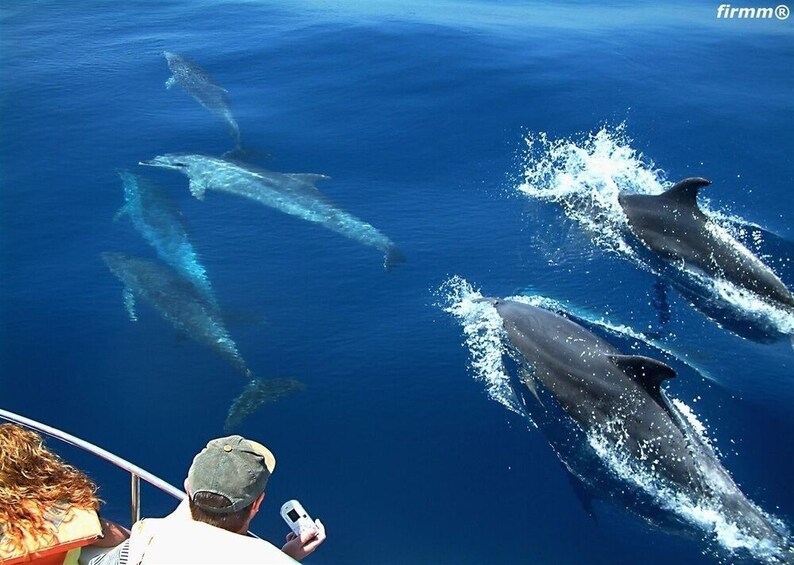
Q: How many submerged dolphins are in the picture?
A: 4